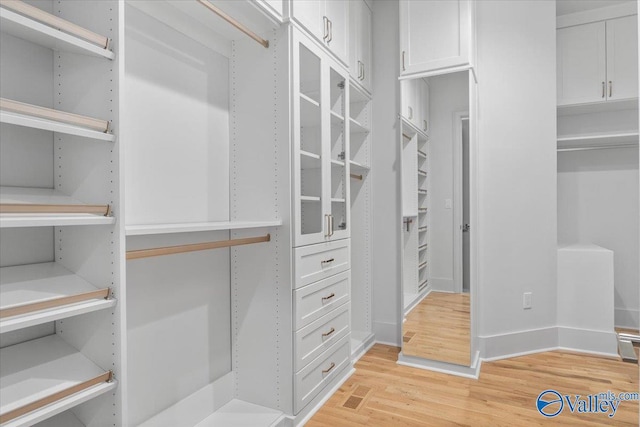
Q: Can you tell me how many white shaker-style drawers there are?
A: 4